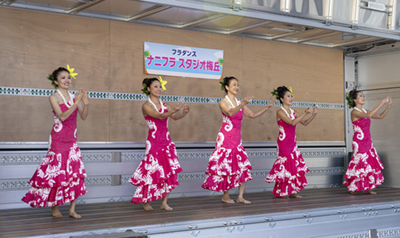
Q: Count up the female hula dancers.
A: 5